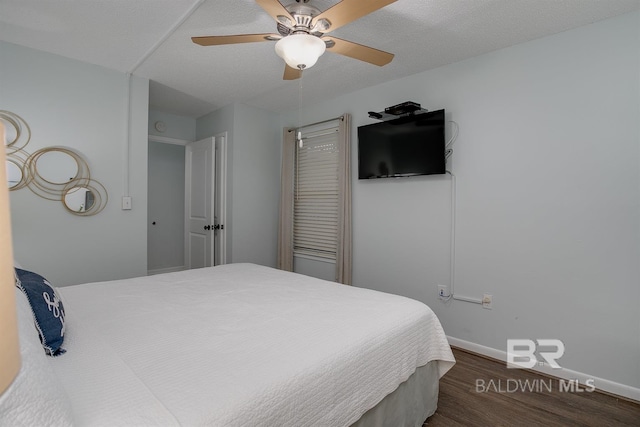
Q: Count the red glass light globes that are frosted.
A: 0